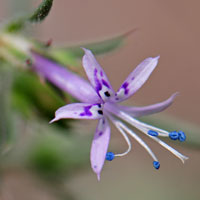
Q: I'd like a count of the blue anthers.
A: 5